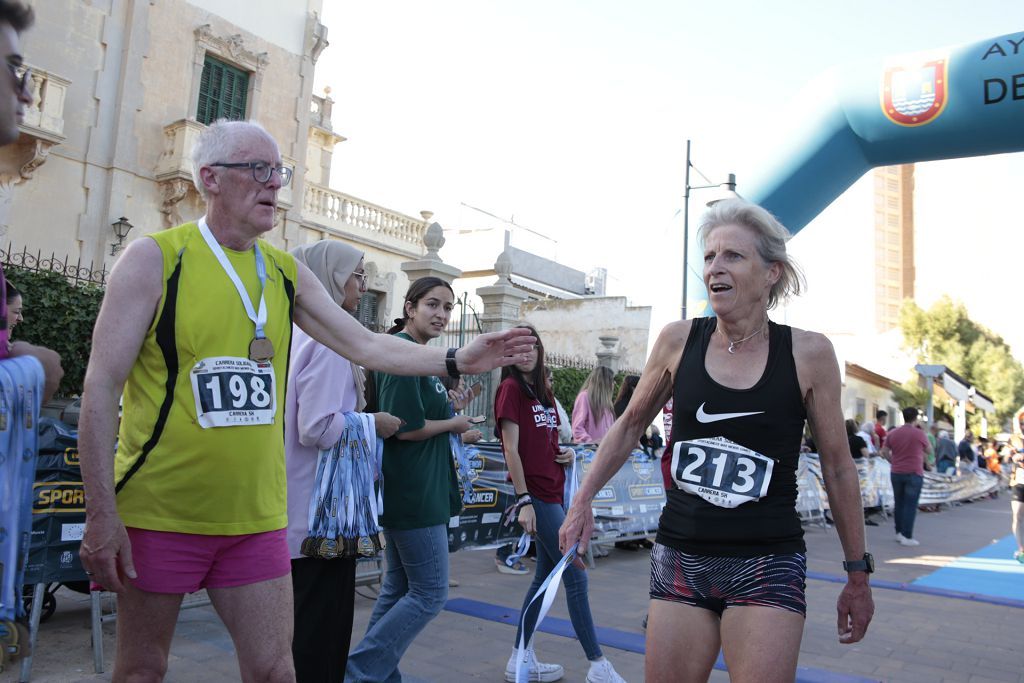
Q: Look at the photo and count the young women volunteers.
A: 3